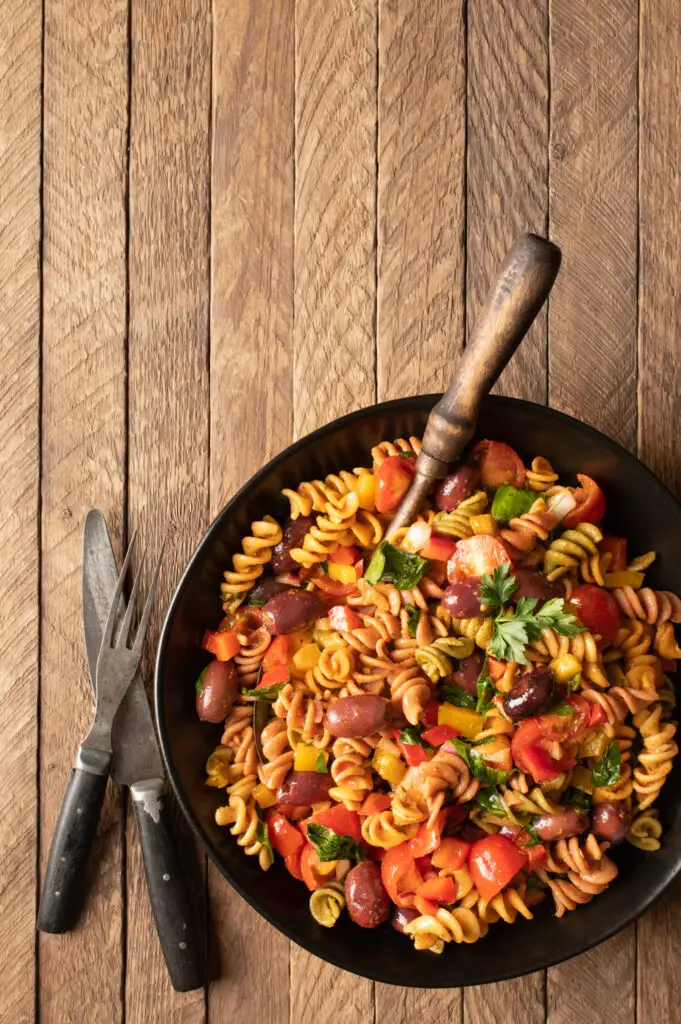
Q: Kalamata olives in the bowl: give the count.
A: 15